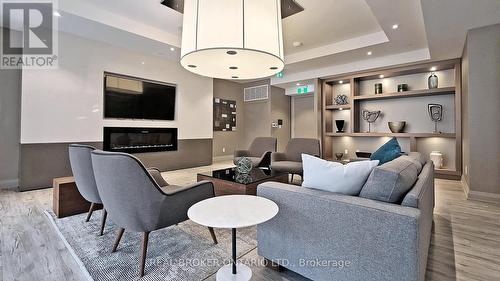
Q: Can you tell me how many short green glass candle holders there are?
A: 2